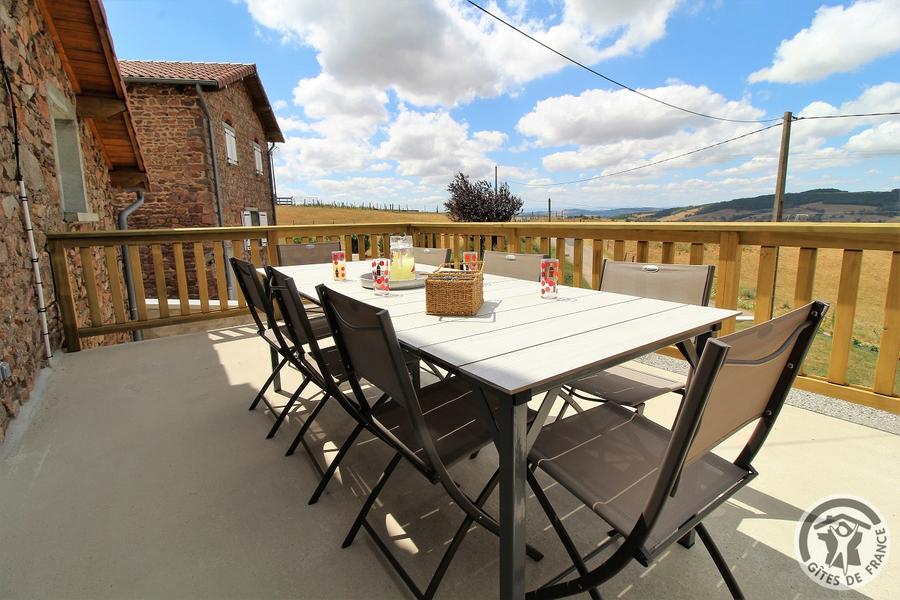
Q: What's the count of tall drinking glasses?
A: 4